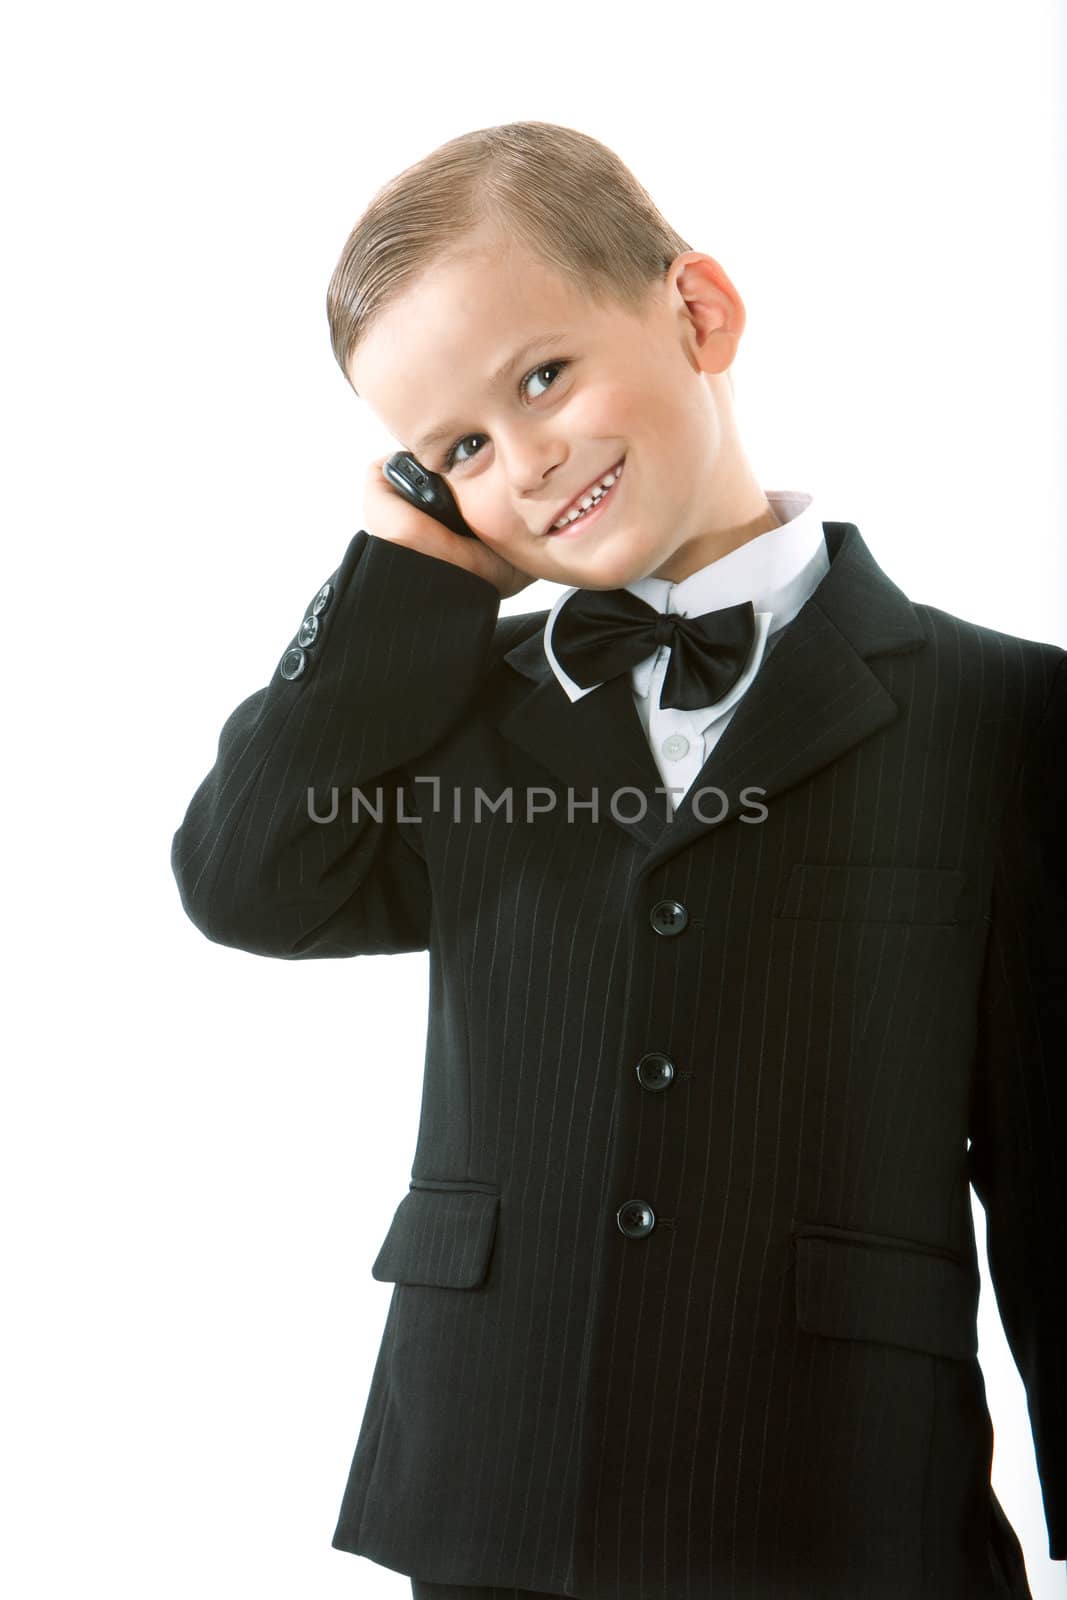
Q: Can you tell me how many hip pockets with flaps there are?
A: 2